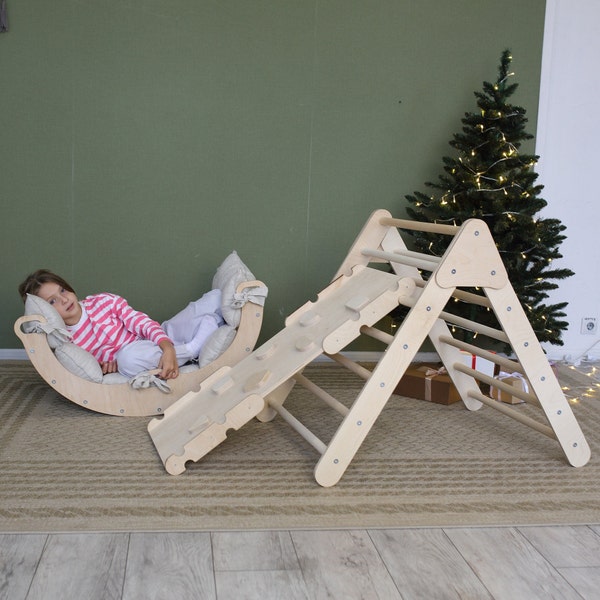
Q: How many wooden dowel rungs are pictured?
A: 13